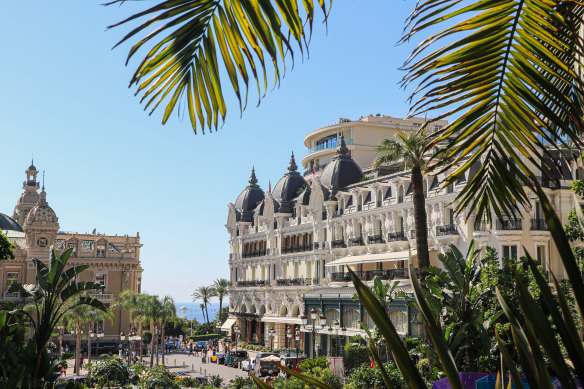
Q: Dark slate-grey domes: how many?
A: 3